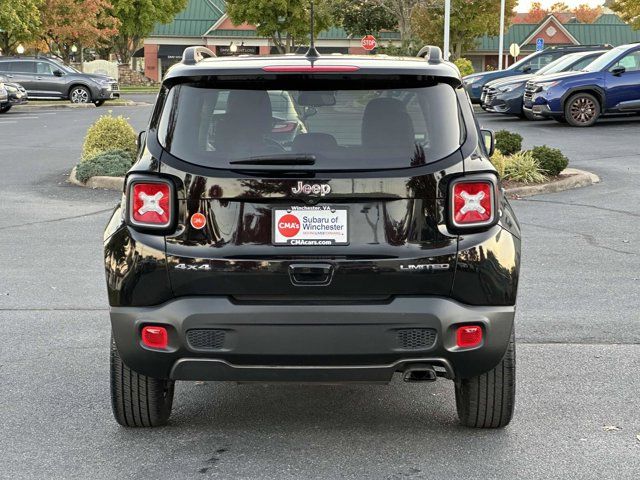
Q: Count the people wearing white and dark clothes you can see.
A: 0